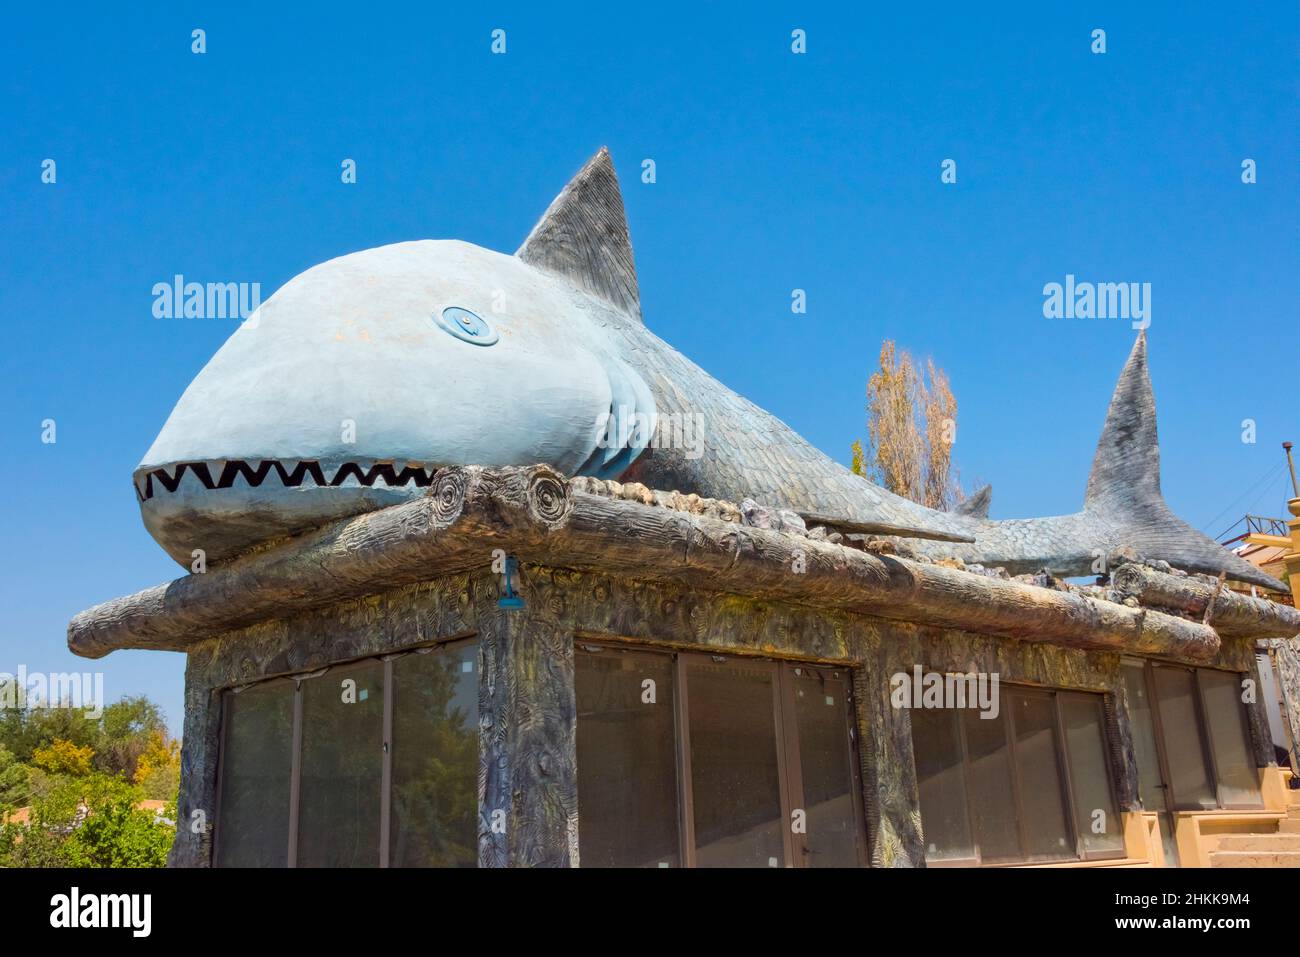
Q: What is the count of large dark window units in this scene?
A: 4